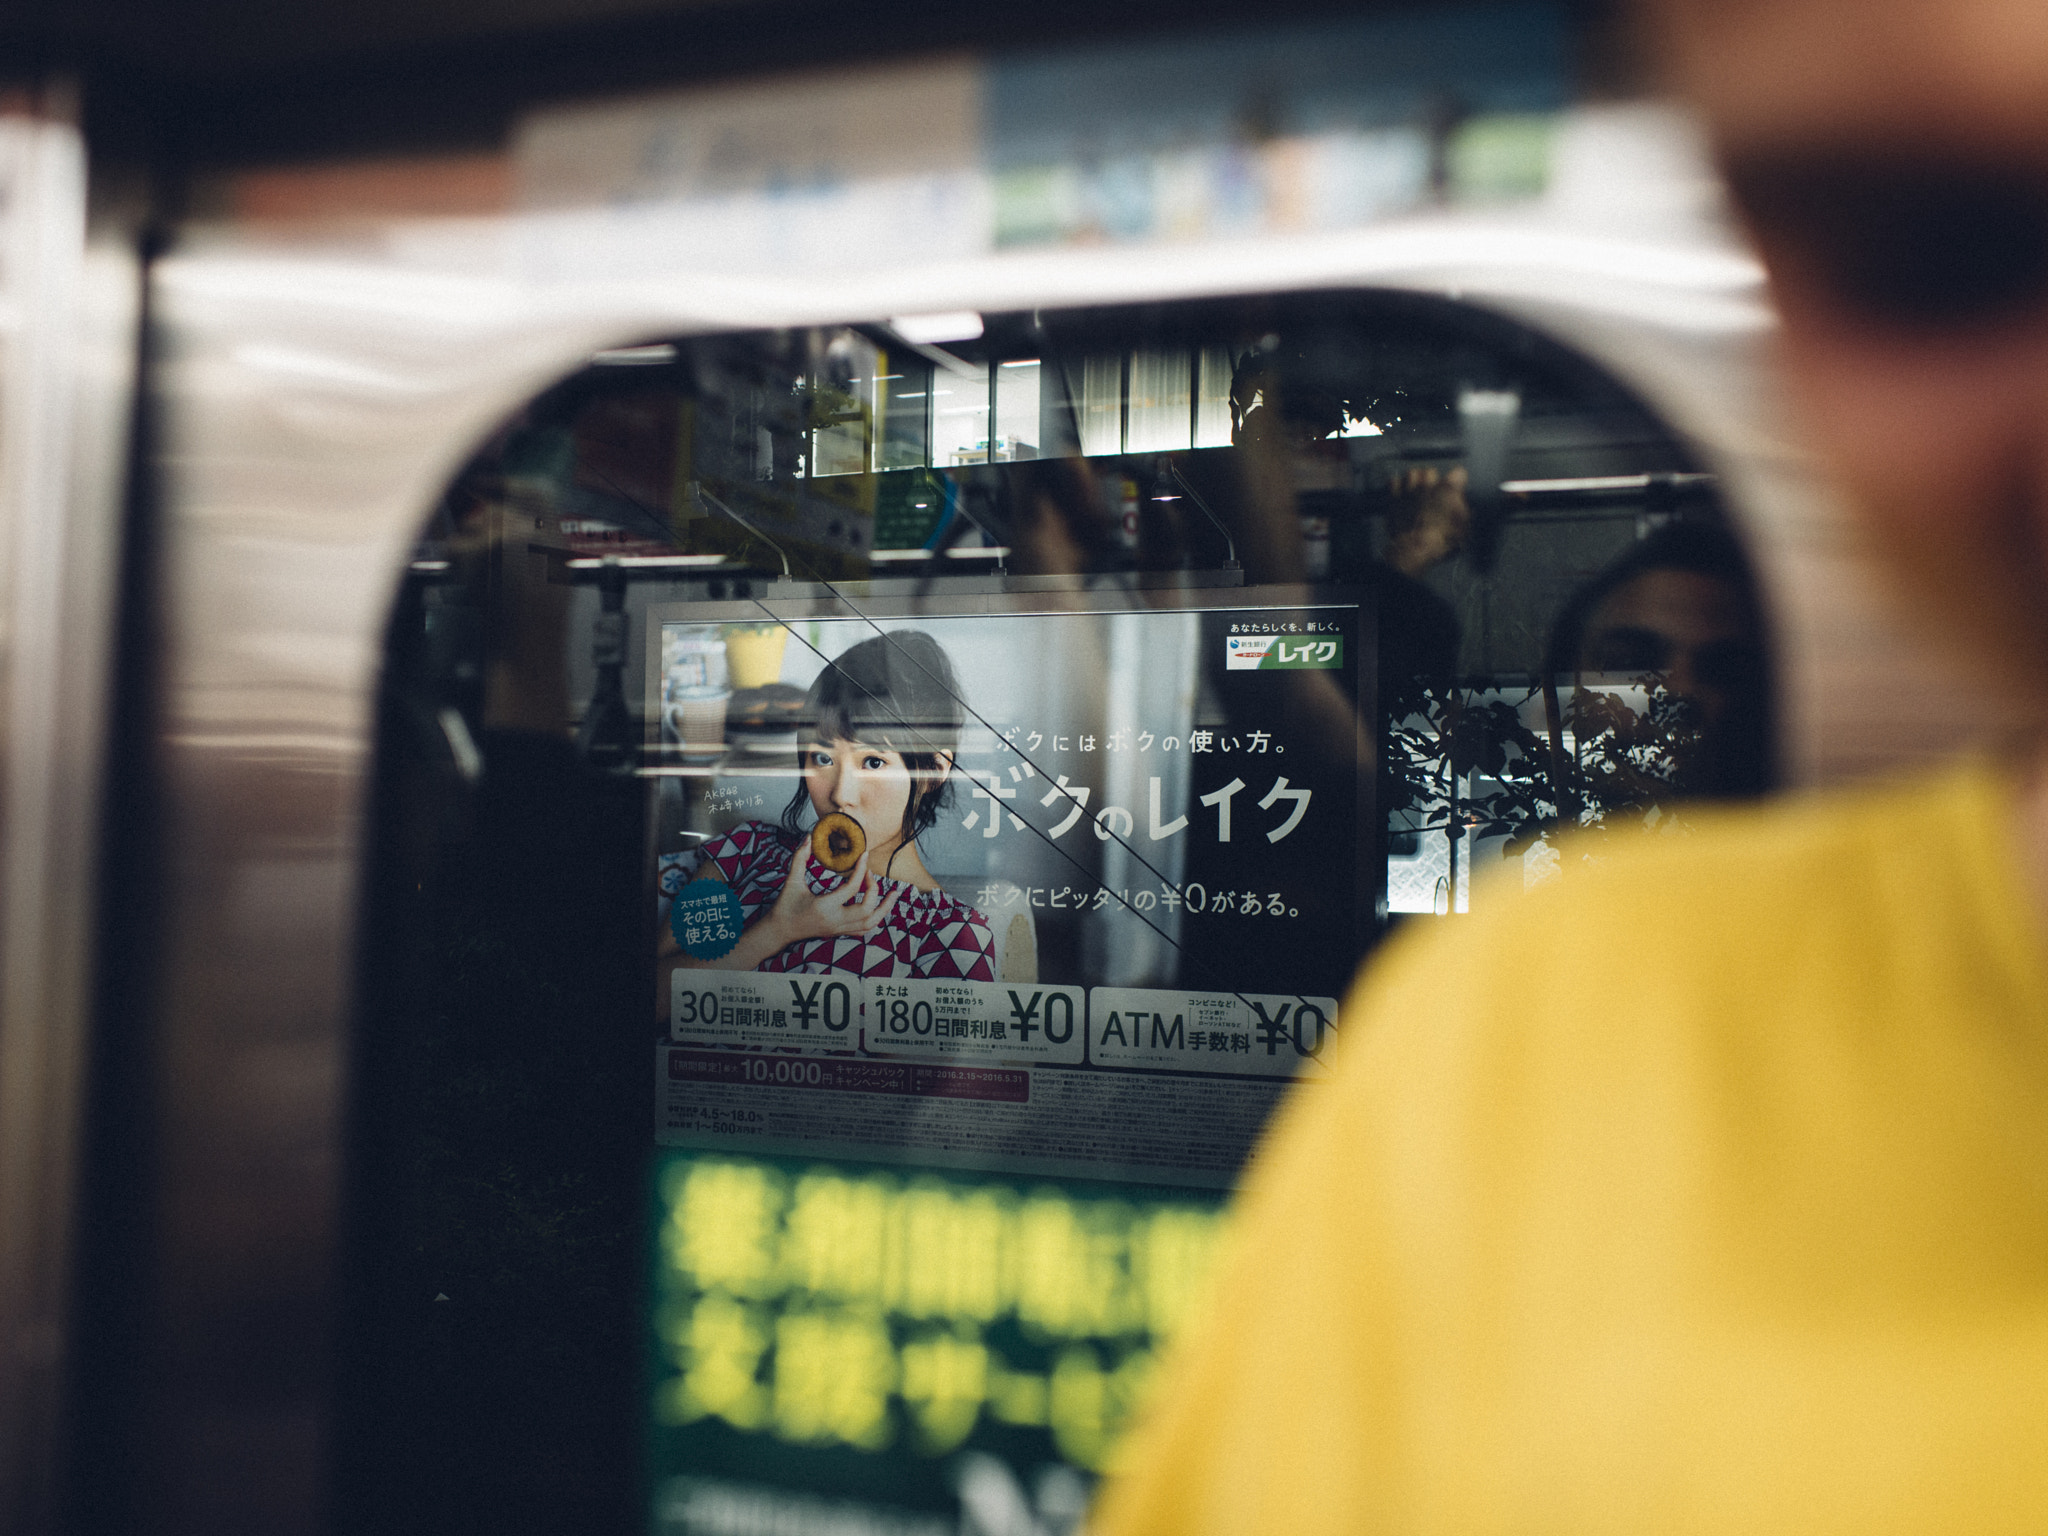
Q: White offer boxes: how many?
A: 3